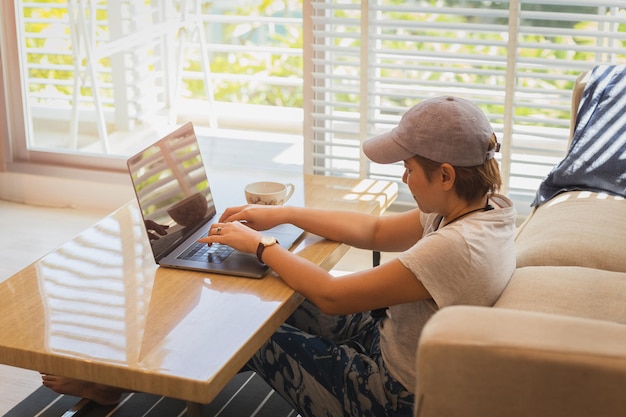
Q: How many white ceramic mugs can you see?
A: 1